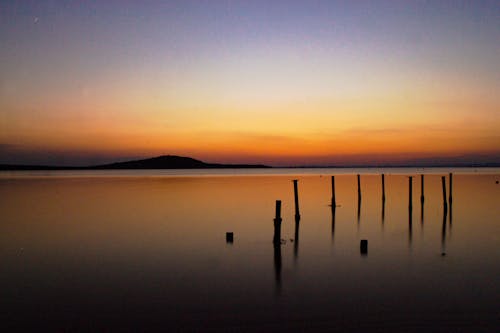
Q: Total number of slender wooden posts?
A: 9